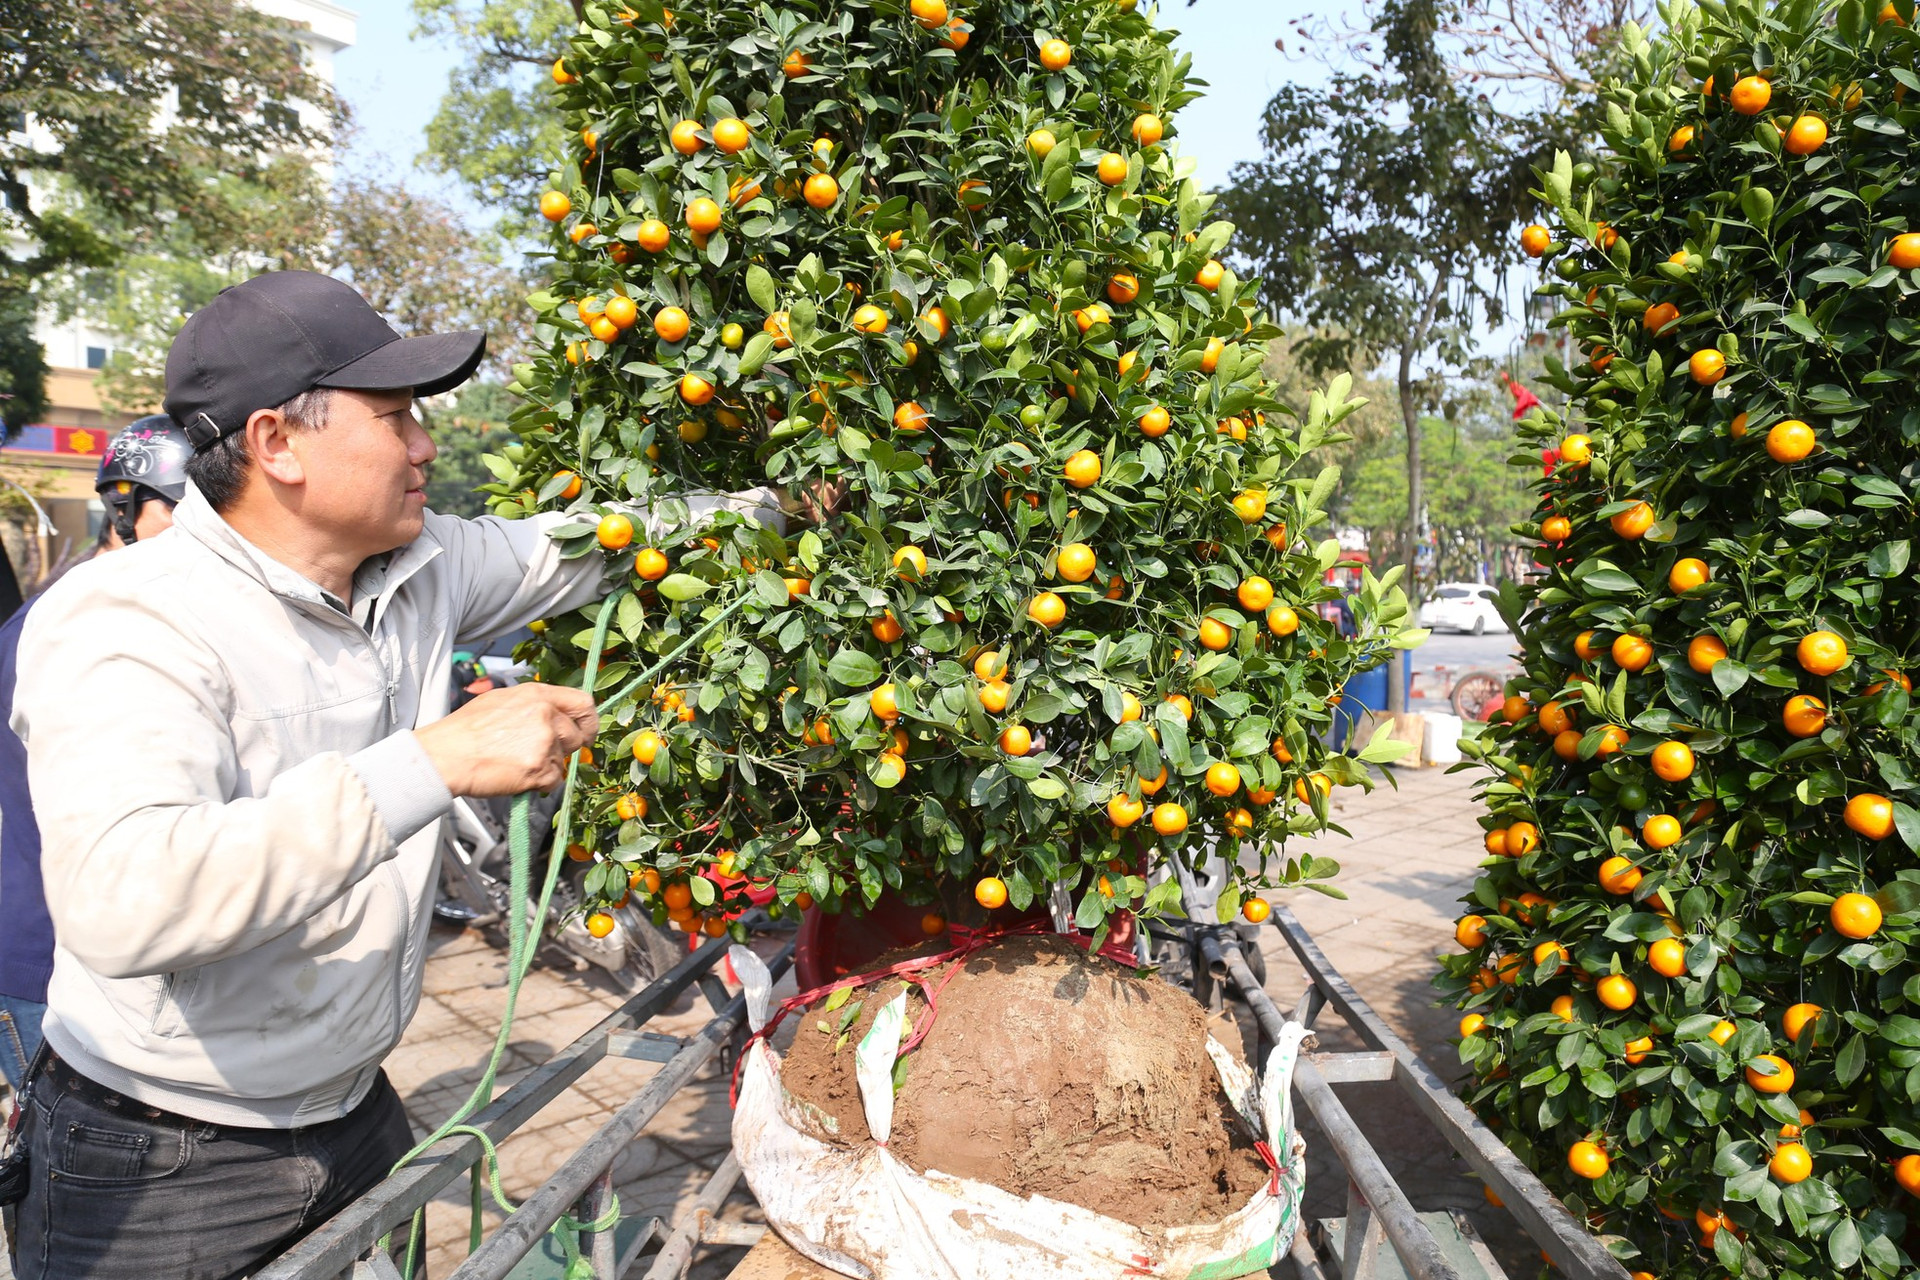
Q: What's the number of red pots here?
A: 1